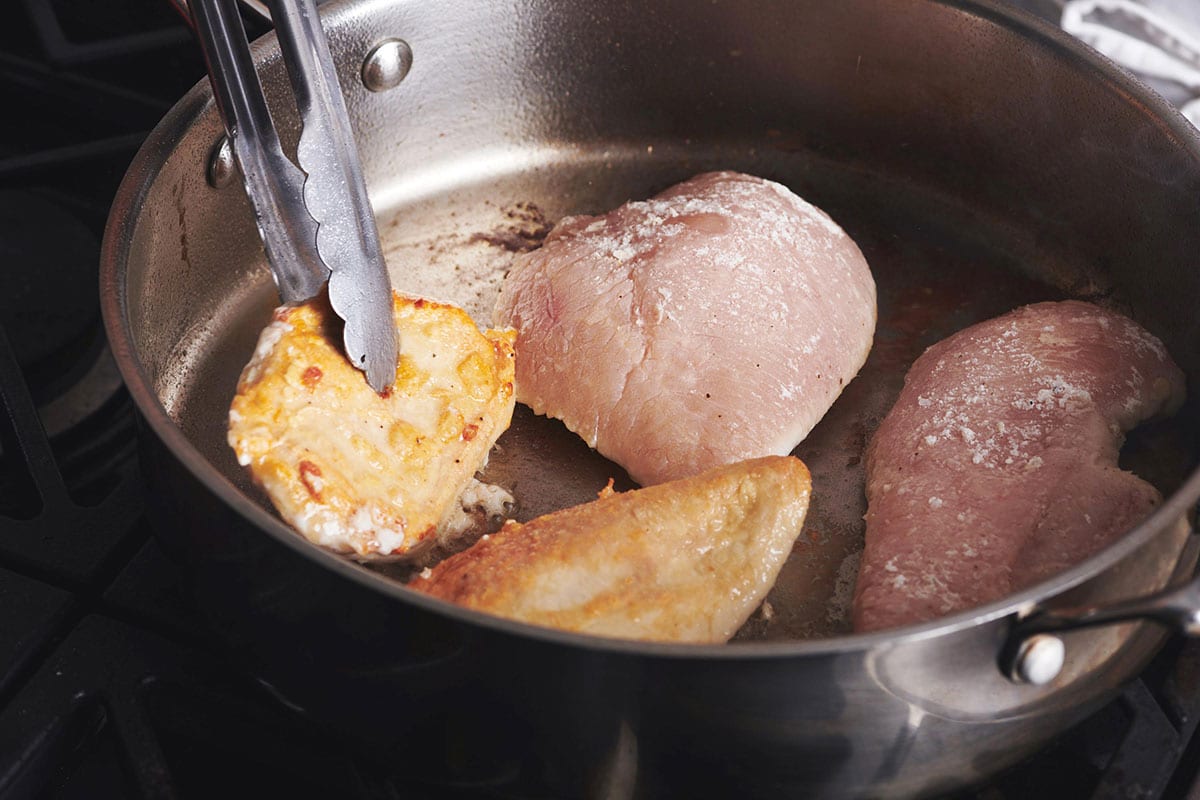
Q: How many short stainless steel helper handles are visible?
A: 1